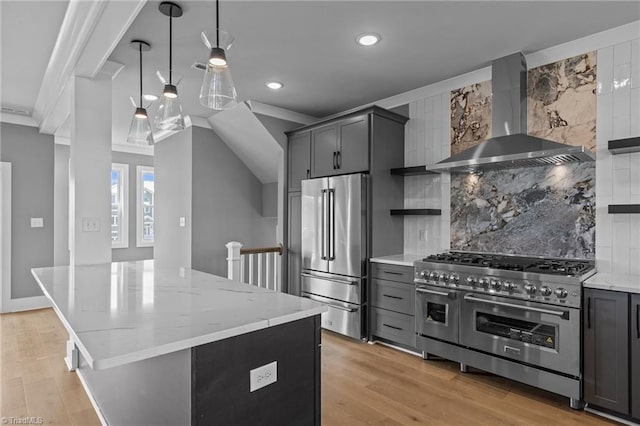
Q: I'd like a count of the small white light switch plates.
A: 3